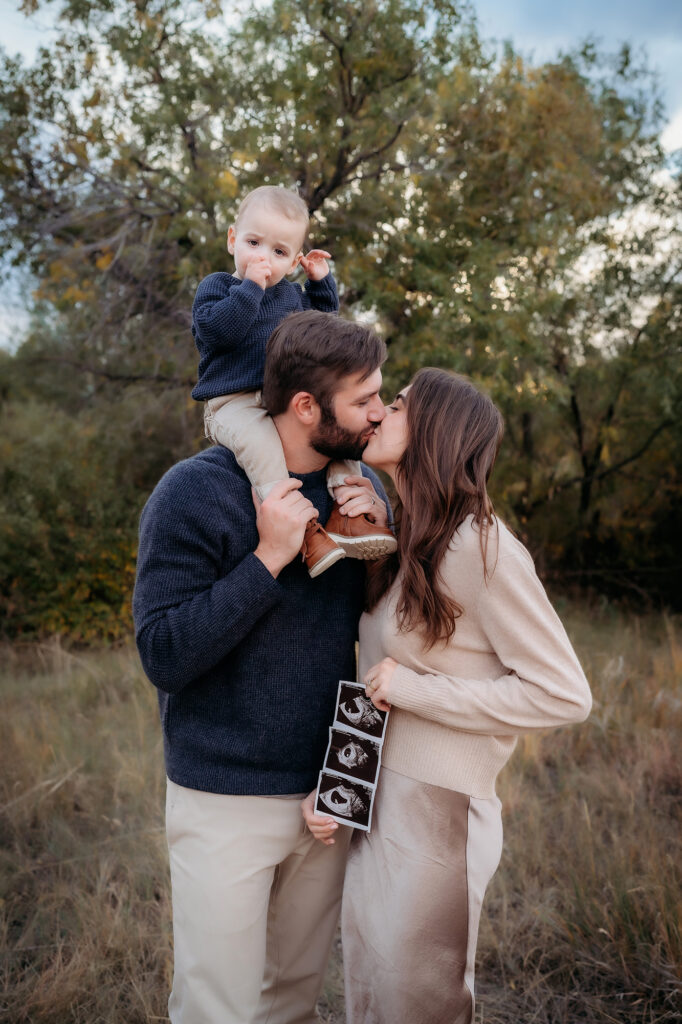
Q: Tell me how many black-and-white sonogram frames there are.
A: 3